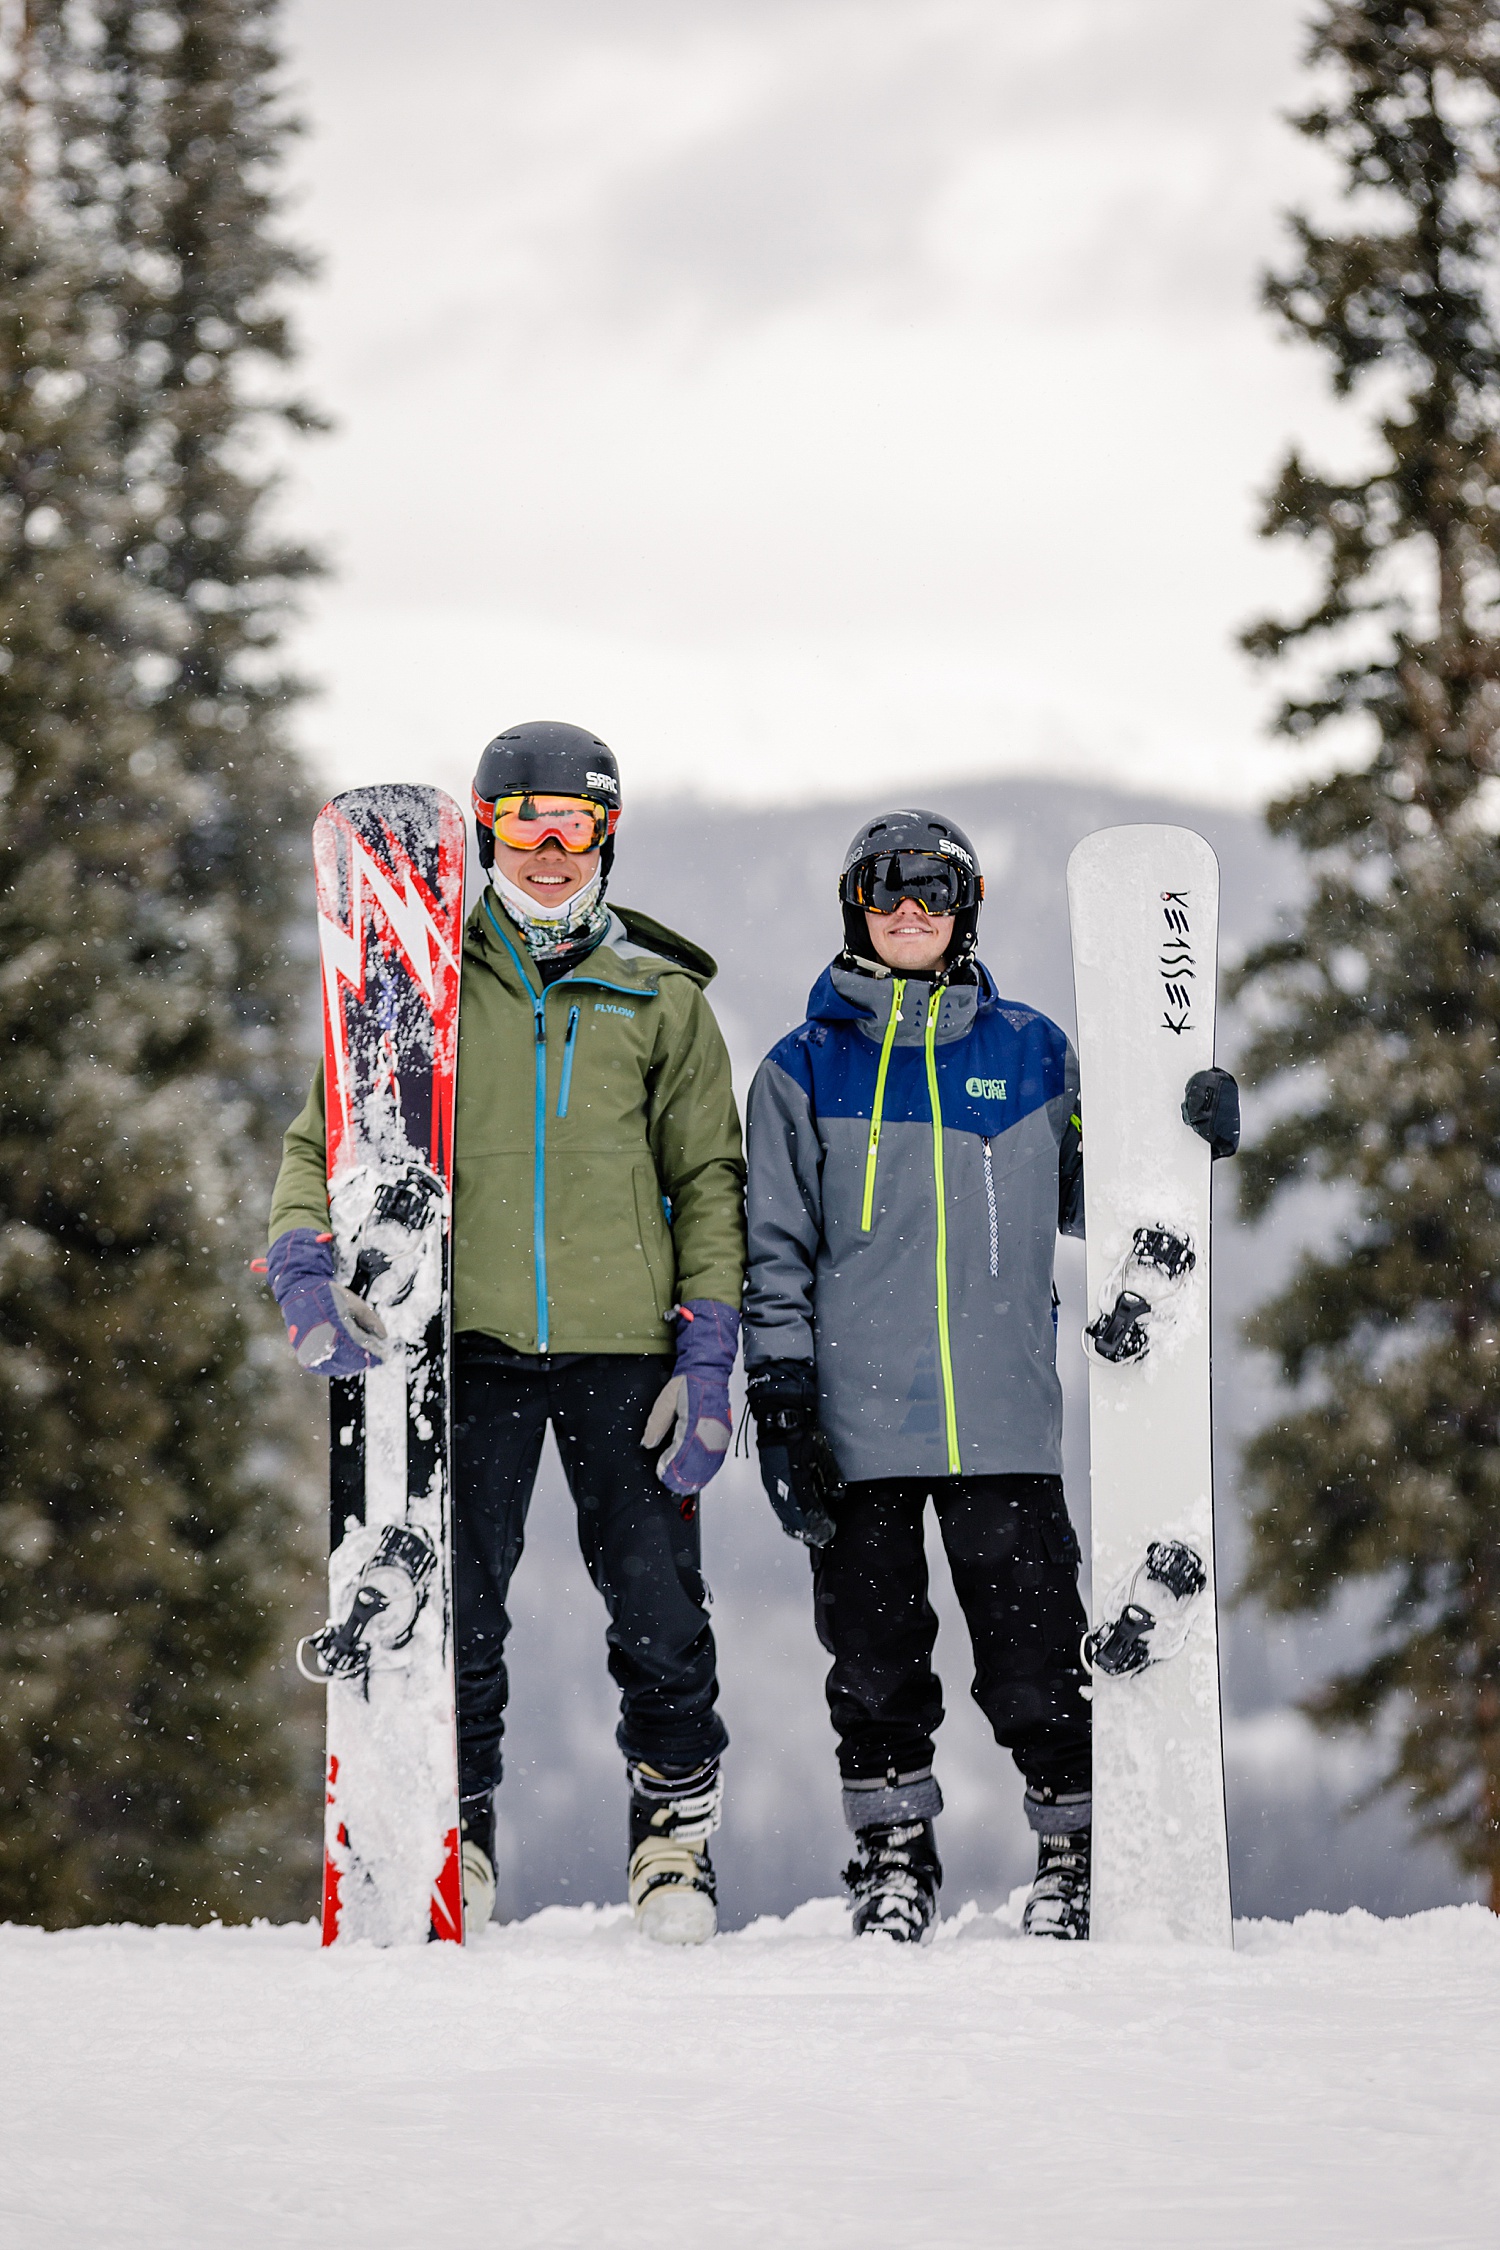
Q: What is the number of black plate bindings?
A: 4